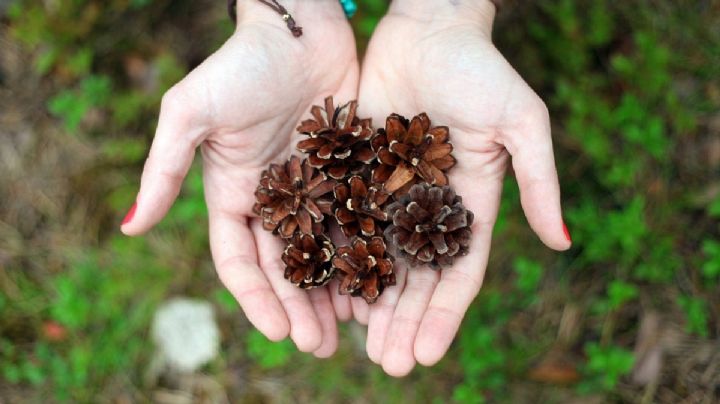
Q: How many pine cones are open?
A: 7